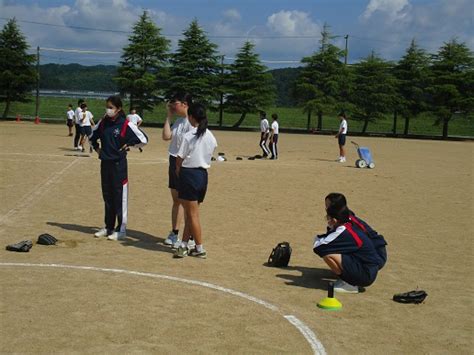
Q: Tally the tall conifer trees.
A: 8